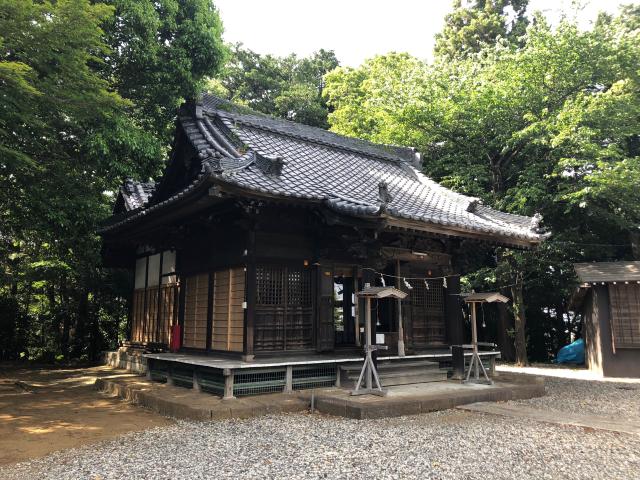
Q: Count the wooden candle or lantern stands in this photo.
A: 2